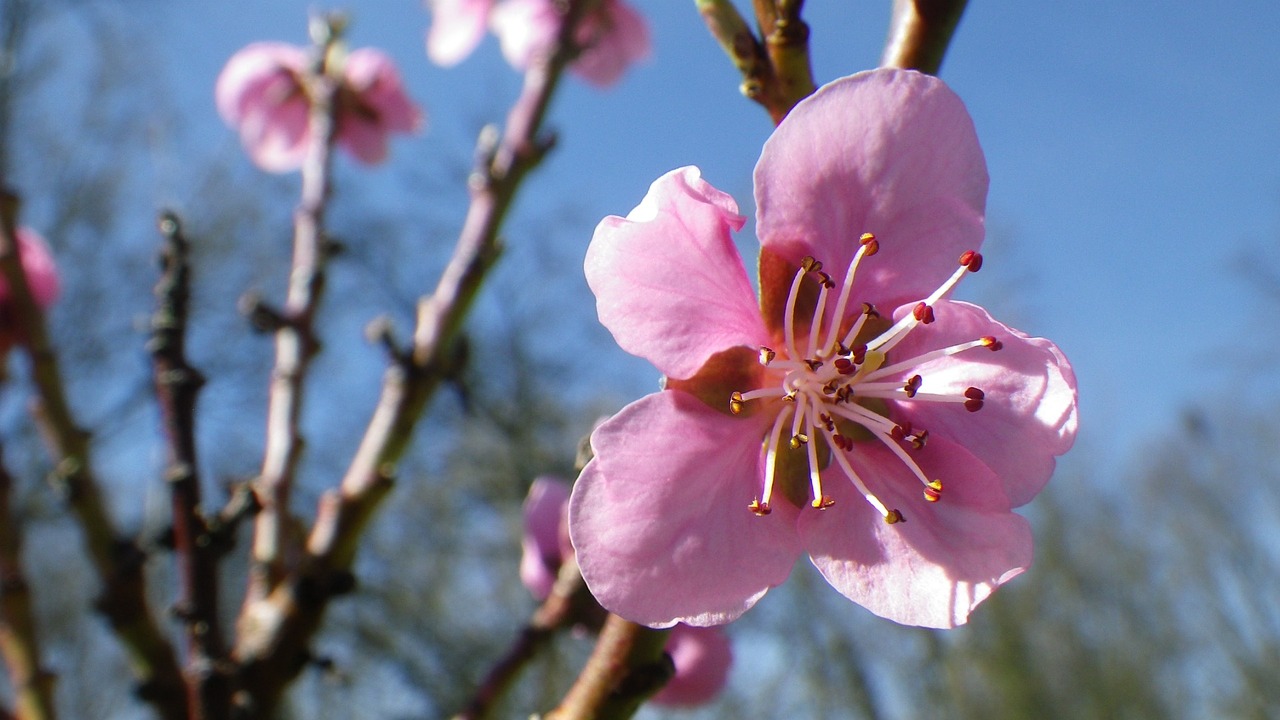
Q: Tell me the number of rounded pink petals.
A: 5